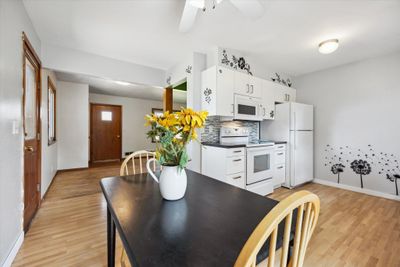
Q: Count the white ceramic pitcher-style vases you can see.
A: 1